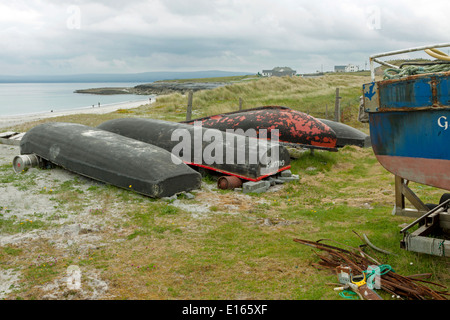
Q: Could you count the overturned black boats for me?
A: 3